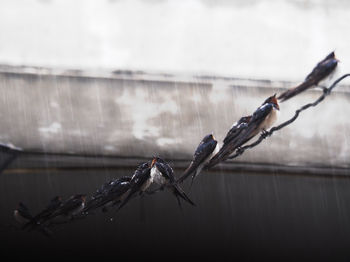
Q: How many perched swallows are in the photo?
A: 10